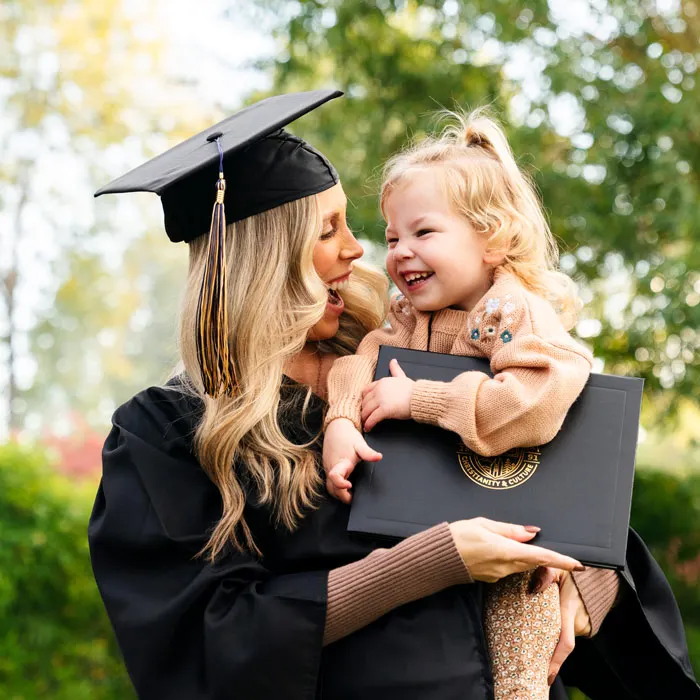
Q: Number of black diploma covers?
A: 1